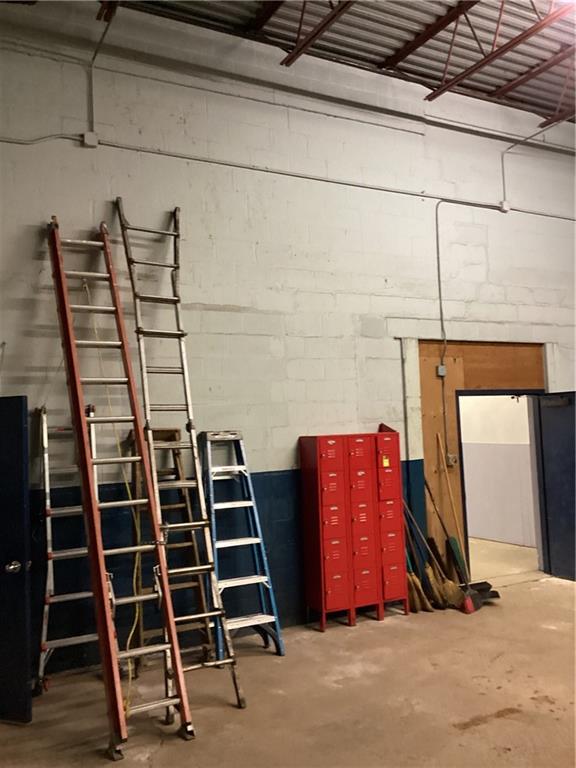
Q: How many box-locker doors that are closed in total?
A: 15